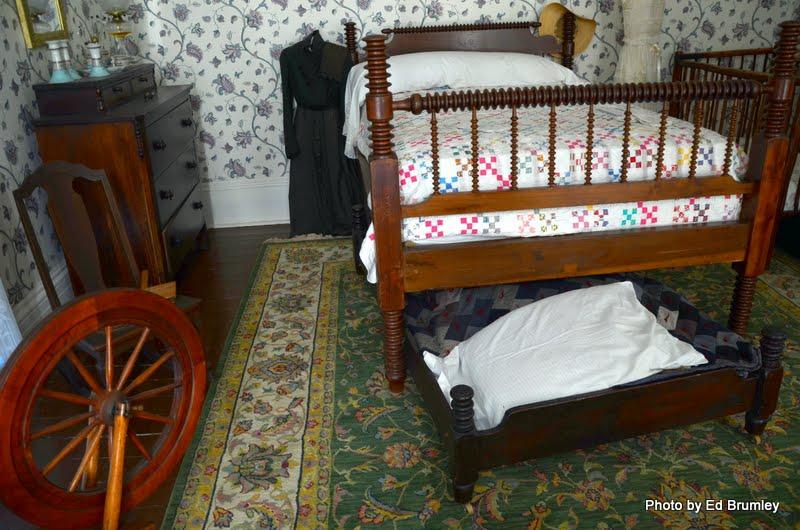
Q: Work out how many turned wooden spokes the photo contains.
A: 12